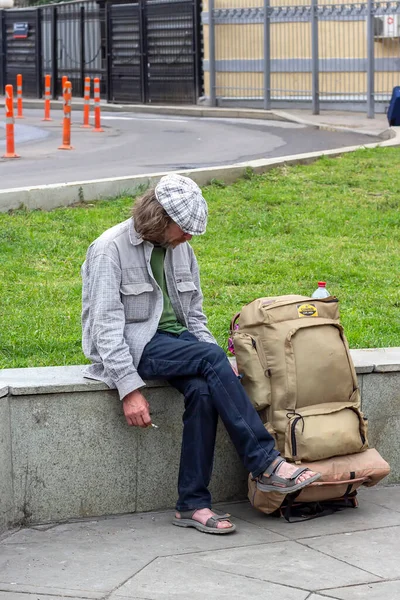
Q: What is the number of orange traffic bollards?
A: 7